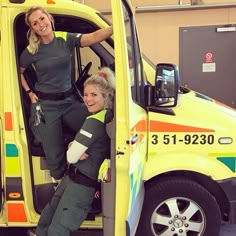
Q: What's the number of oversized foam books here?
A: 0